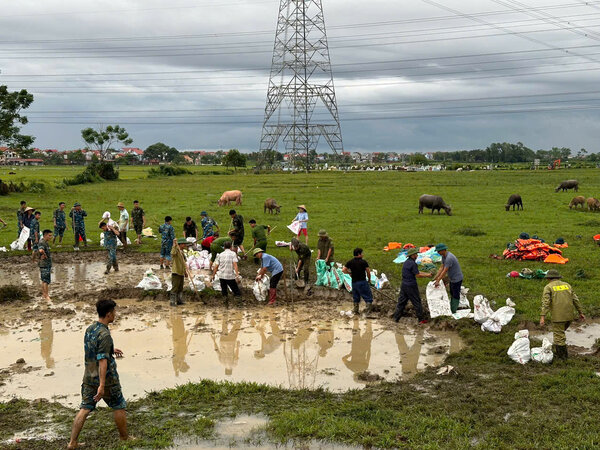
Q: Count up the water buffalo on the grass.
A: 7